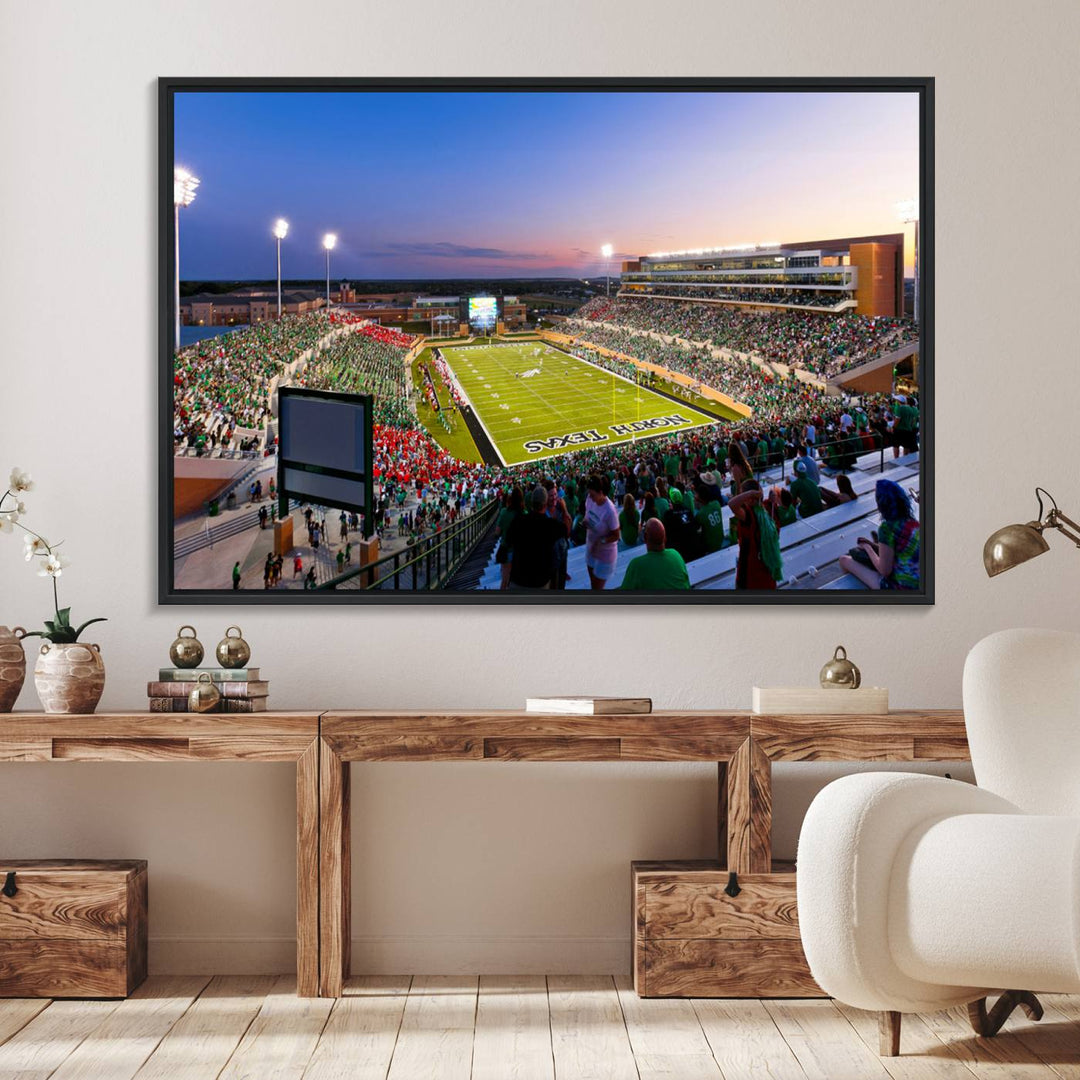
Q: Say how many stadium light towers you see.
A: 5